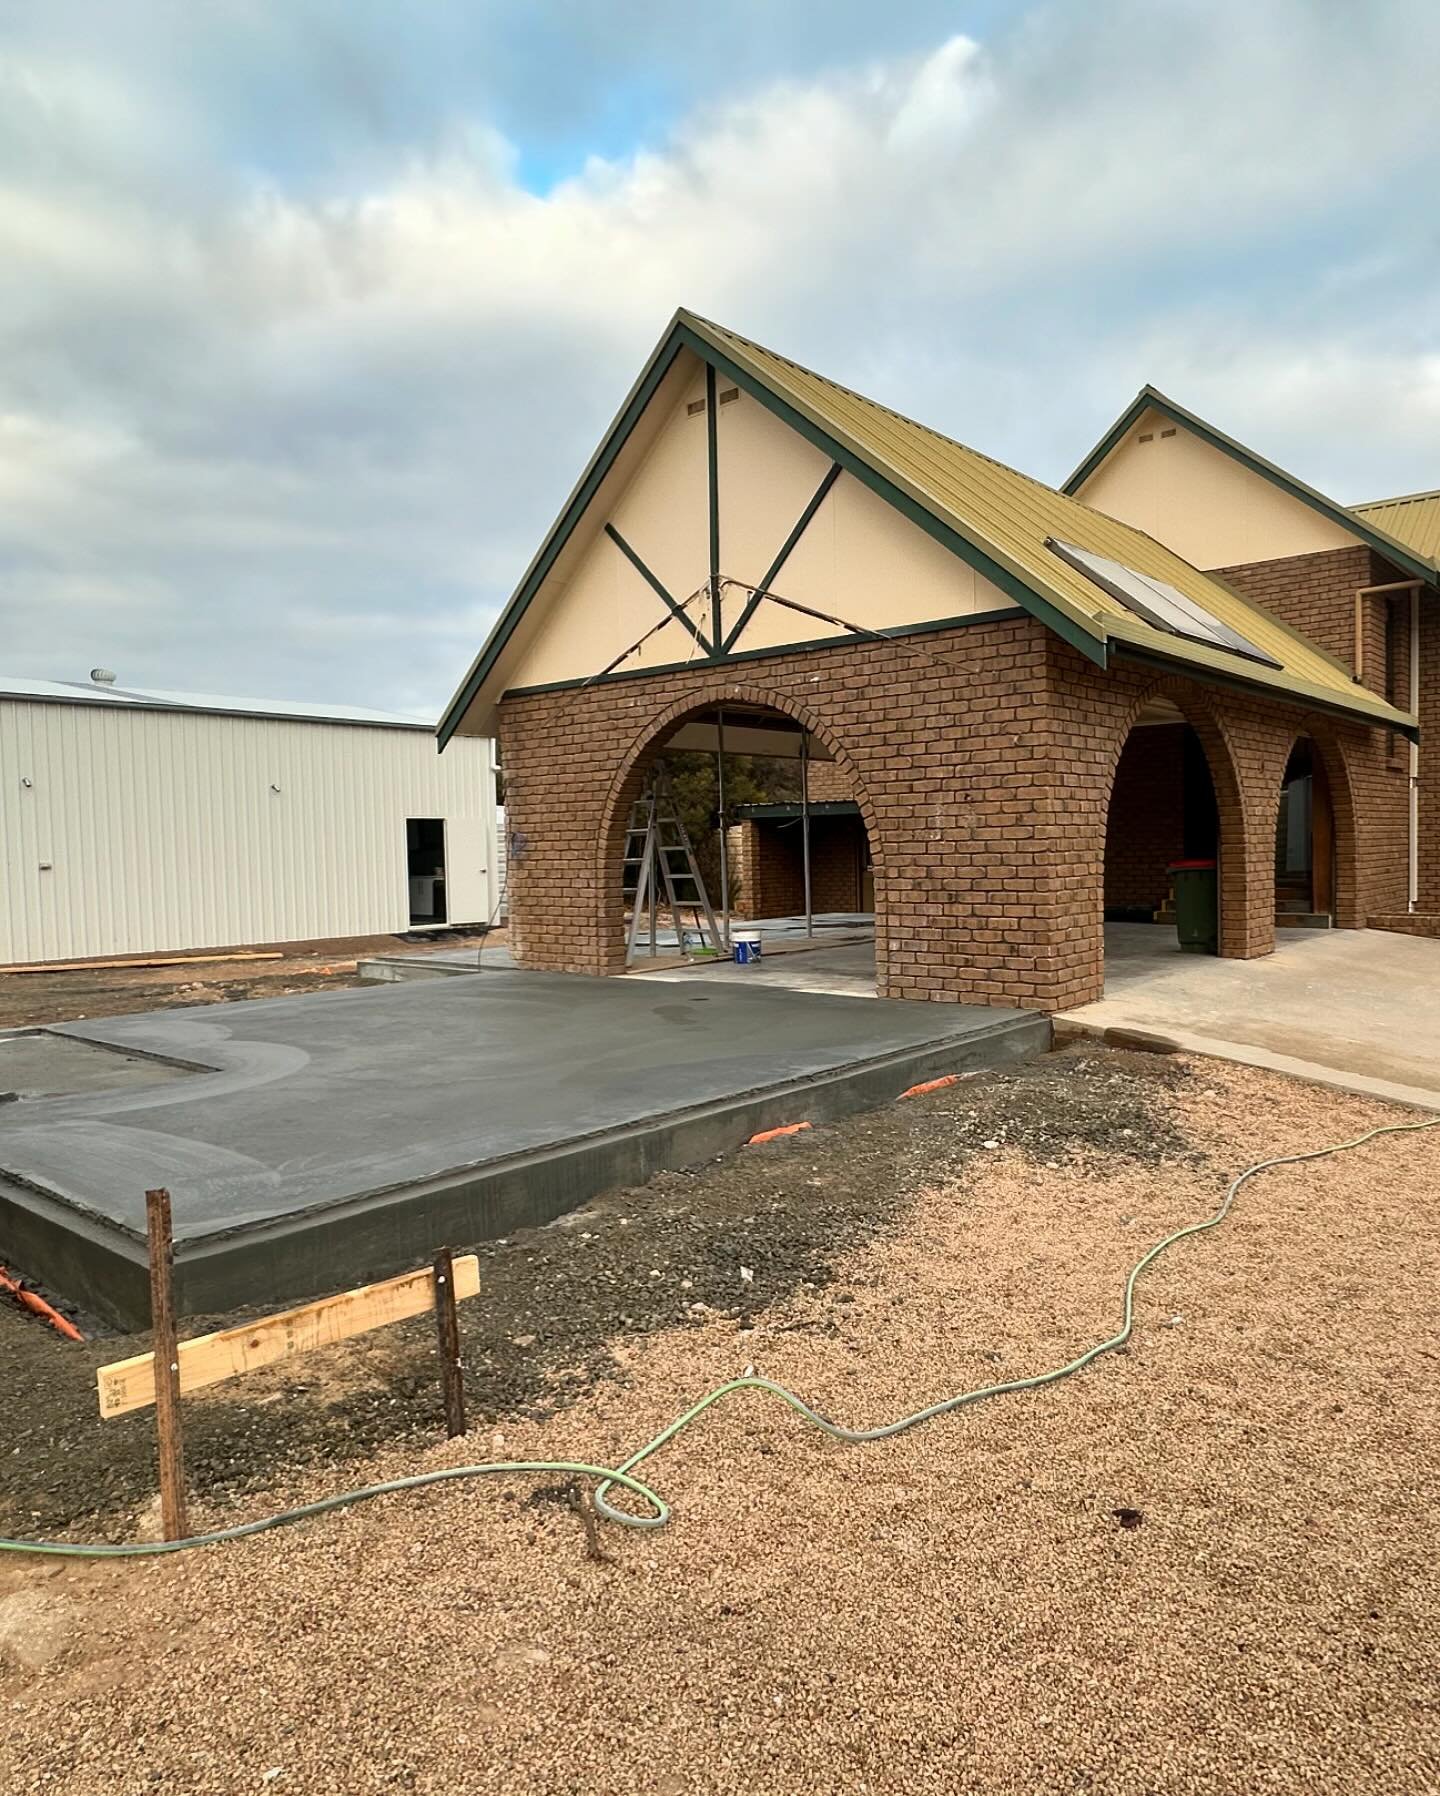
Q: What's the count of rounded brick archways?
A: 3